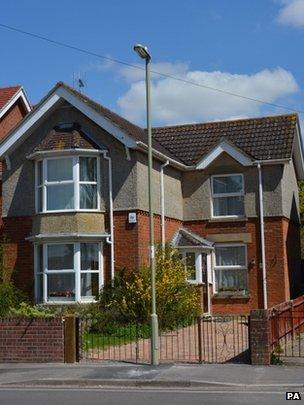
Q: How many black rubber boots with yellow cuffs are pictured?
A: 0